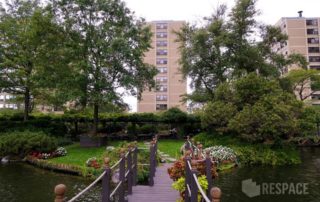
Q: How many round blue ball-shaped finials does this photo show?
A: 0